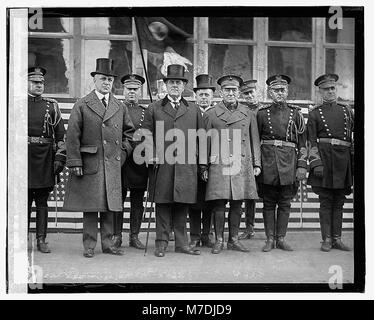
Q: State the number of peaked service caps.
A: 6